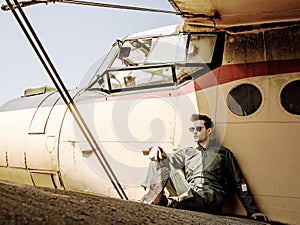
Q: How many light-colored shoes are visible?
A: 1